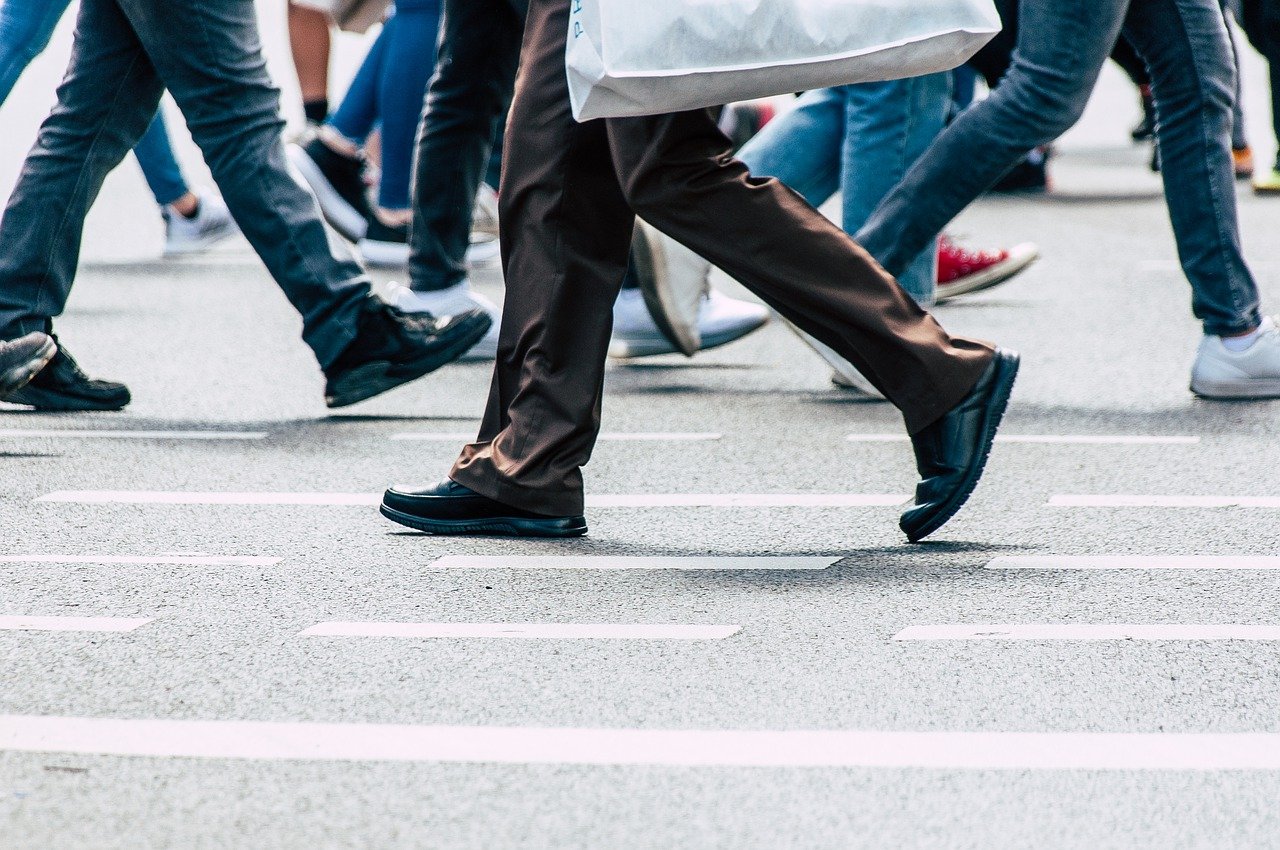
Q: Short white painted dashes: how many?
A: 12